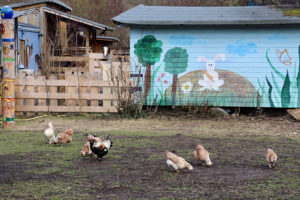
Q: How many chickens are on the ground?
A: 8